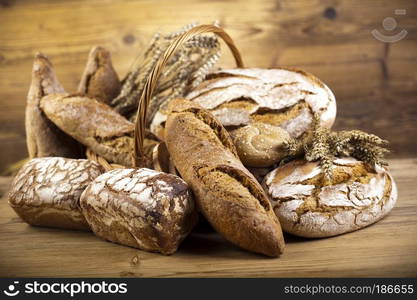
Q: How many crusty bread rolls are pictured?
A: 9